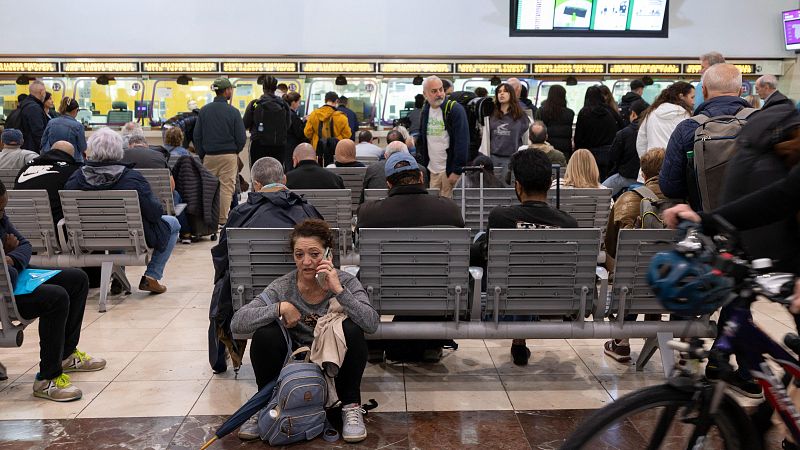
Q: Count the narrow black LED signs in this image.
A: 10